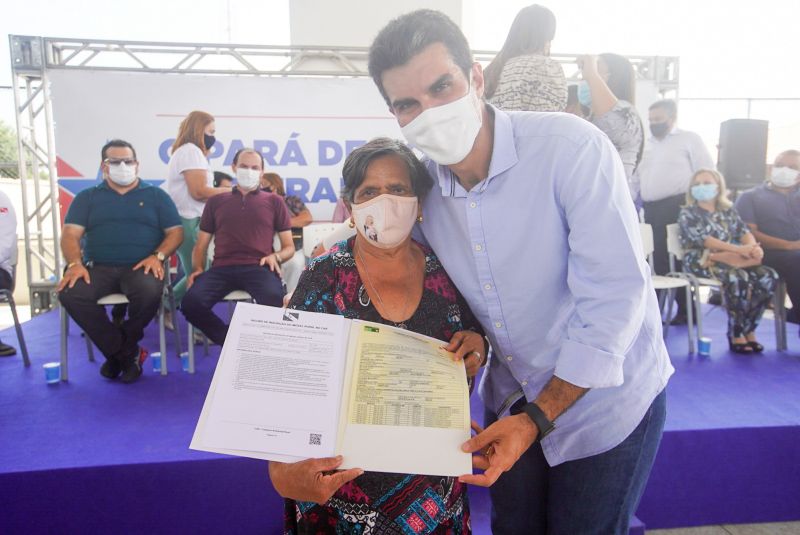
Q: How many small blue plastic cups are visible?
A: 4